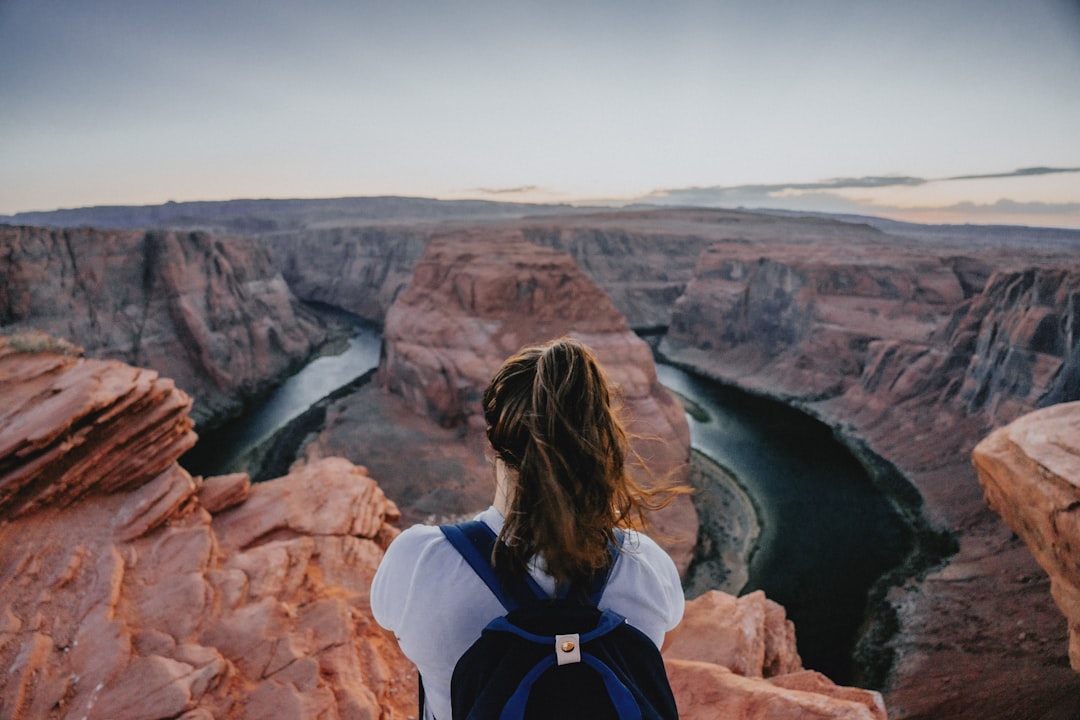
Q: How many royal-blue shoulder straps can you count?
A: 2